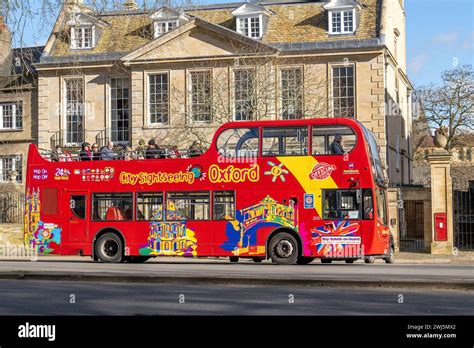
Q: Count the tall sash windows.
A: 7